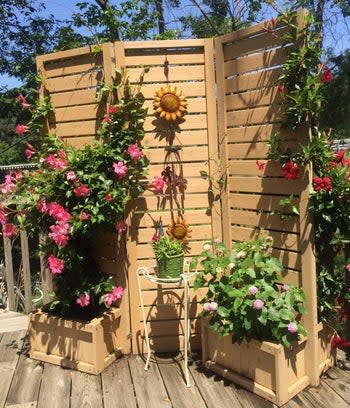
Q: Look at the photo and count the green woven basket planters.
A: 1